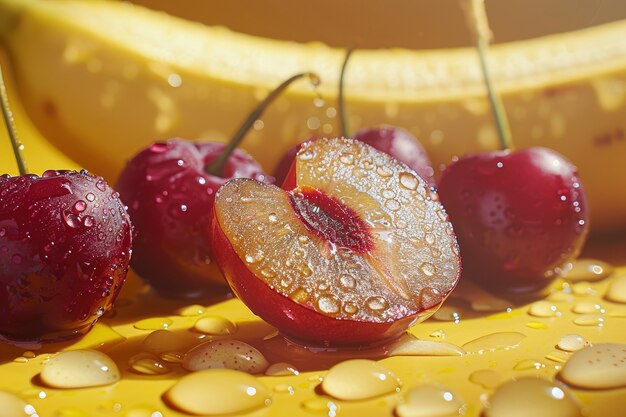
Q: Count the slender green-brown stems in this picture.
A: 4